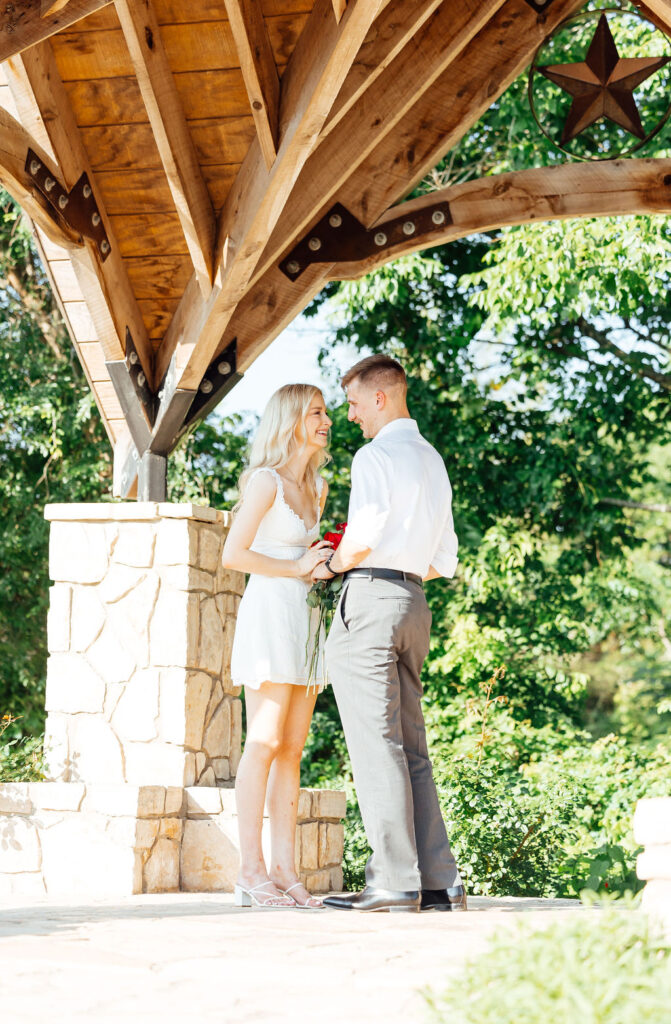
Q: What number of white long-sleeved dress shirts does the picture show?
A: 1